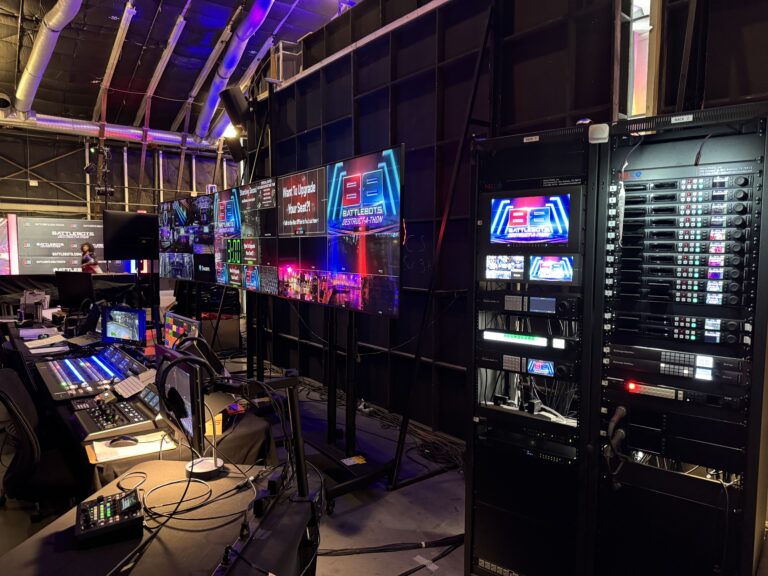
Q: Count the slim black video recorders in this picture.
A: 12